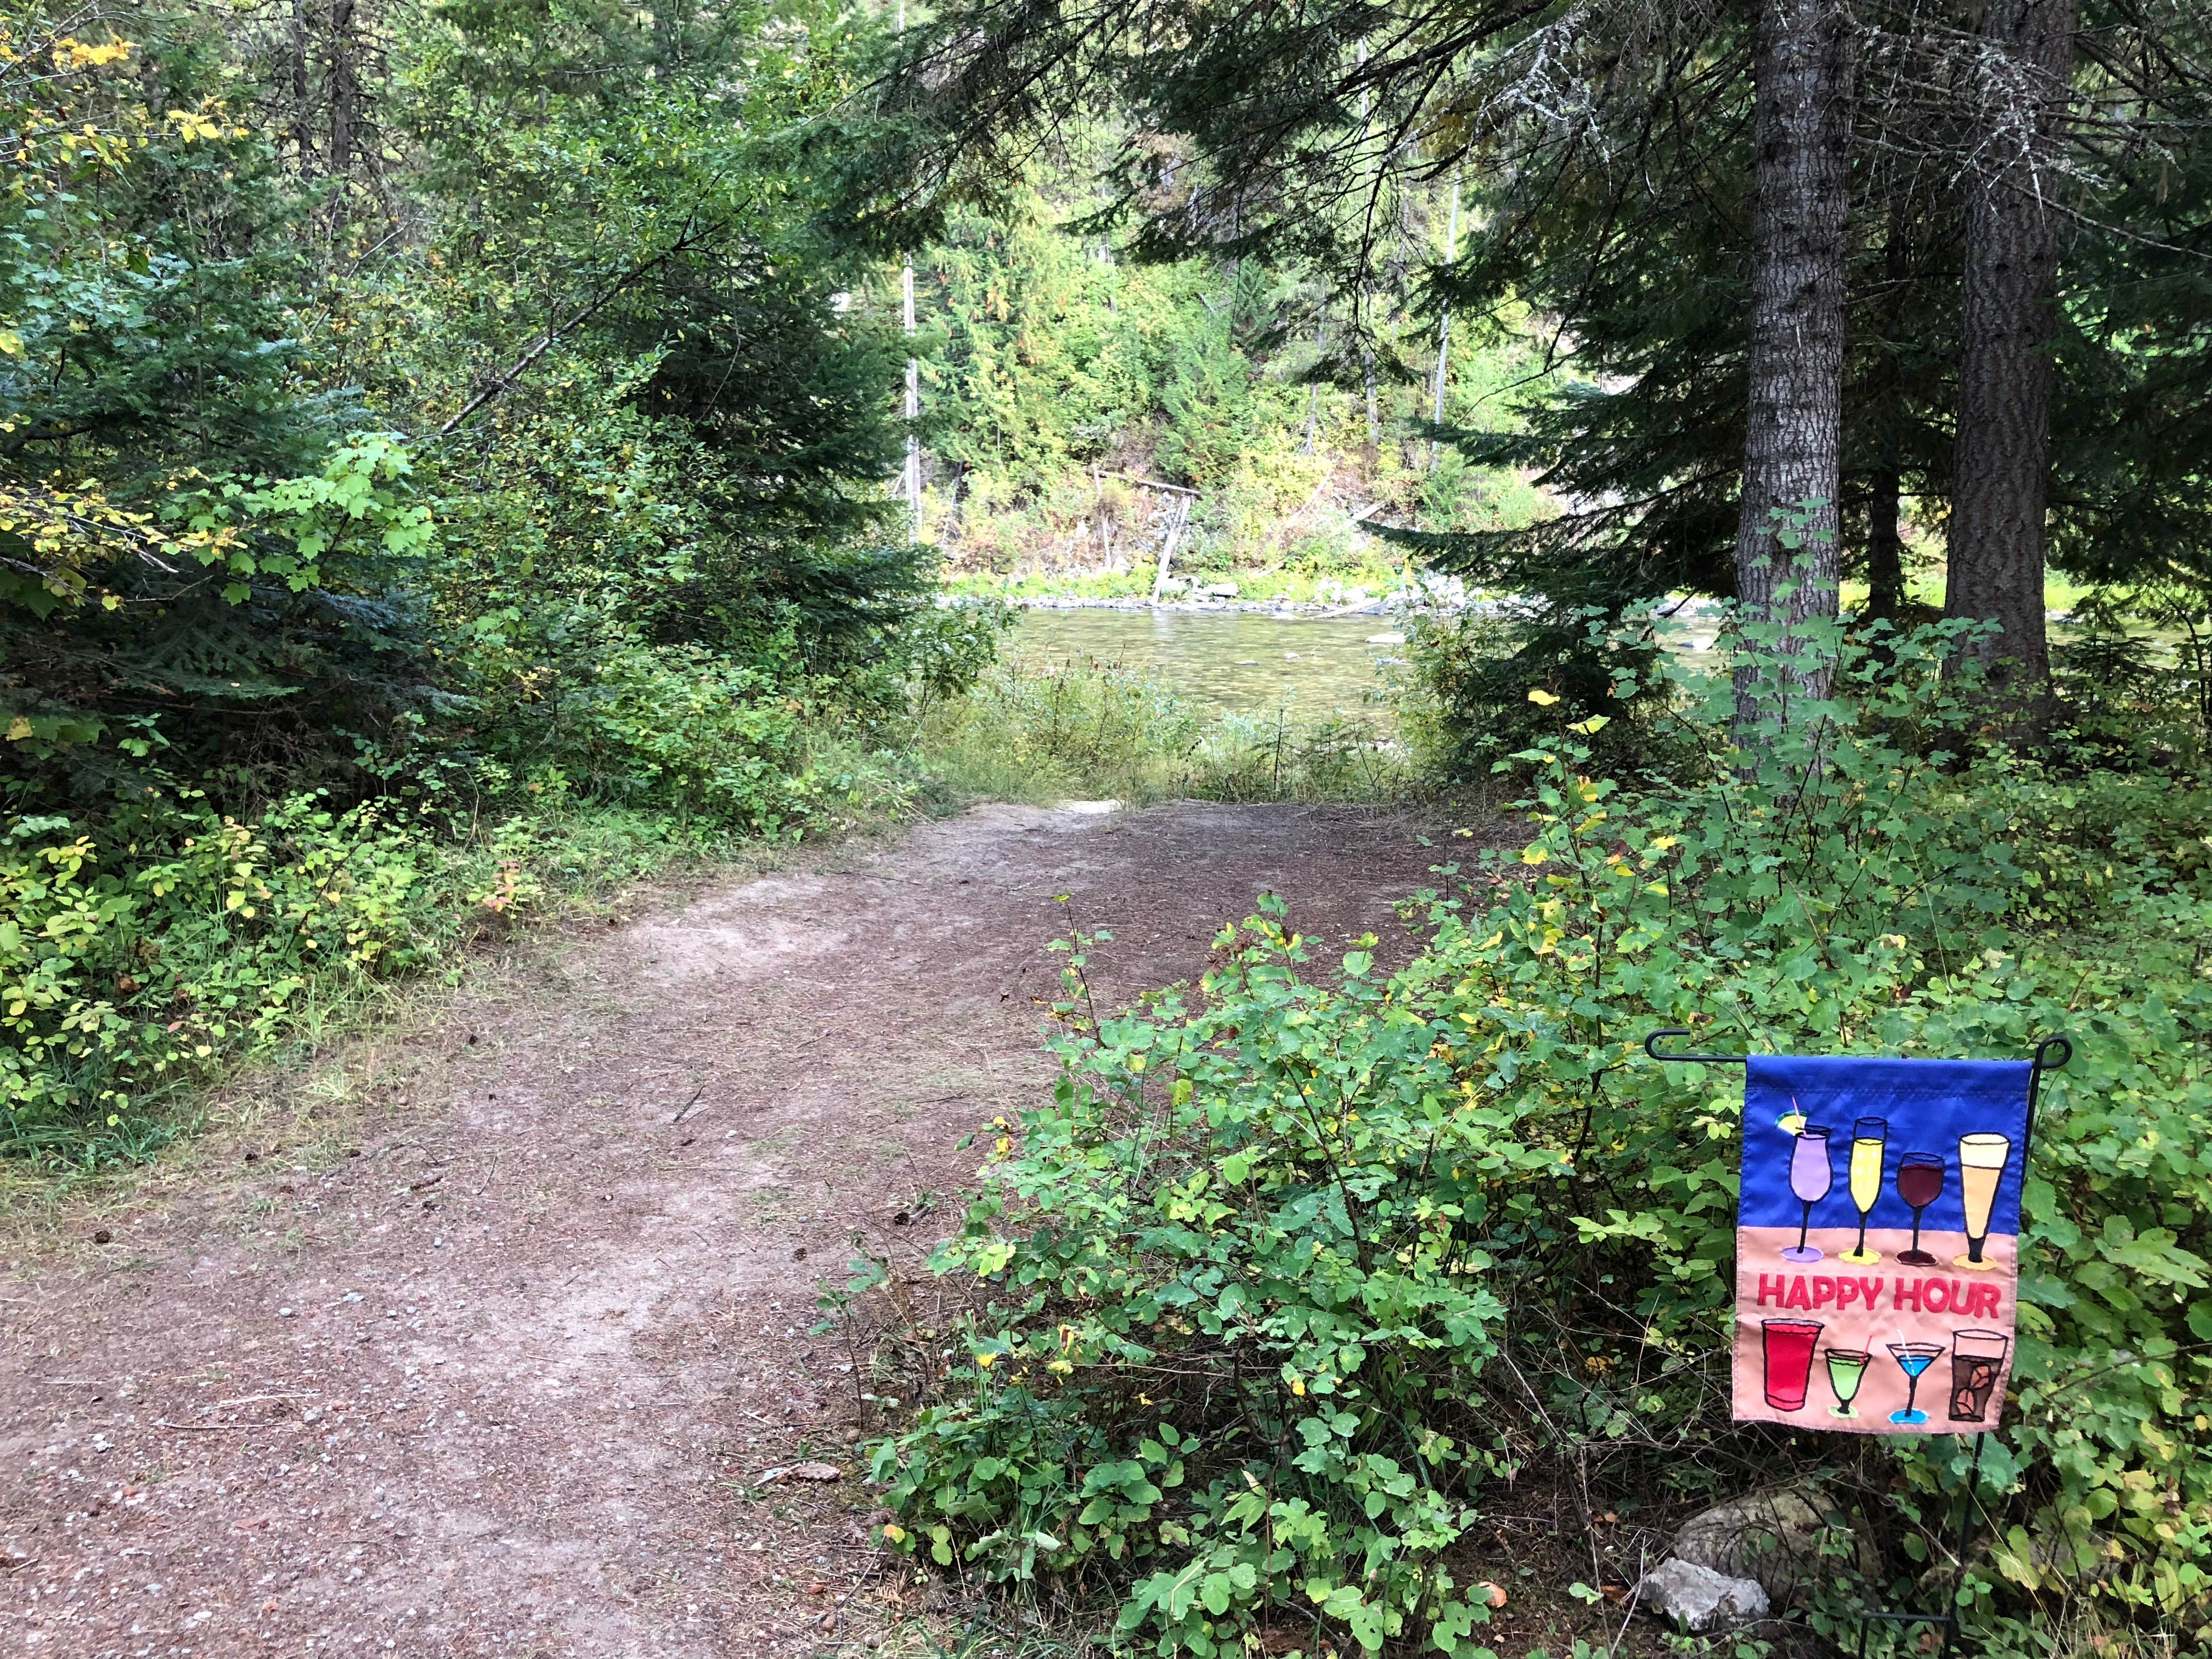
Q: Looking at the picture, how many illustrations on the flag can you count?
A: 8